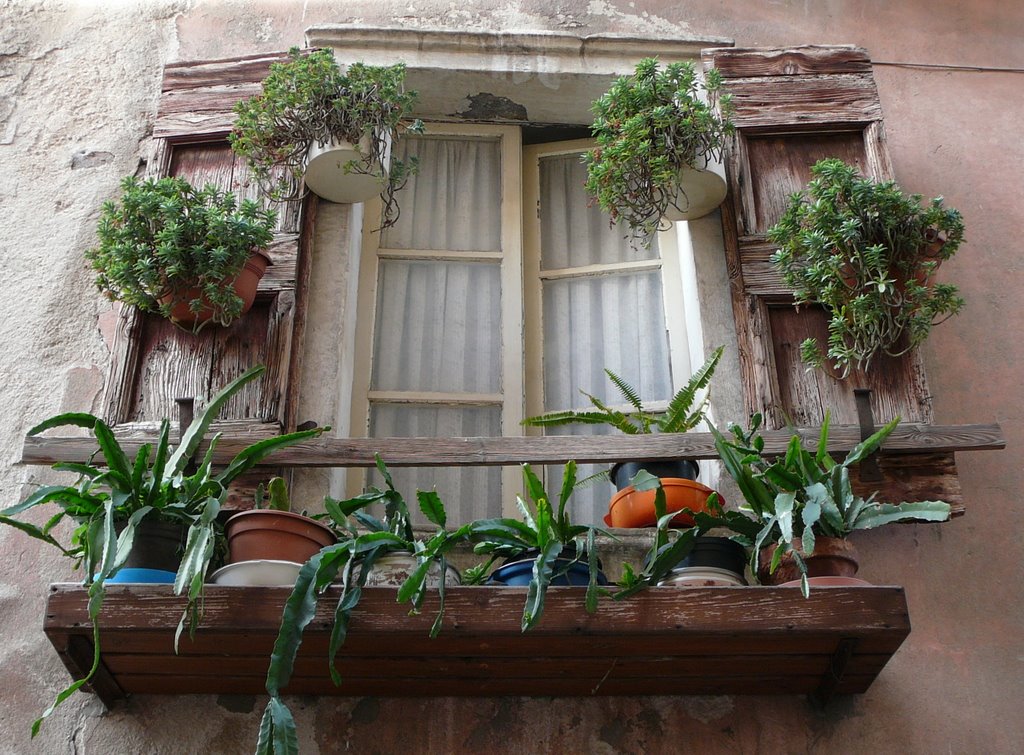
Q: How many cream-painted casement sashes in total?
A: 2